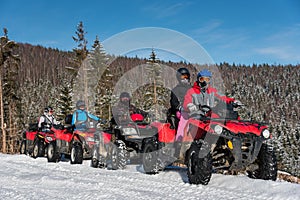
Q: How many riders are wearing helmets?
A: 5